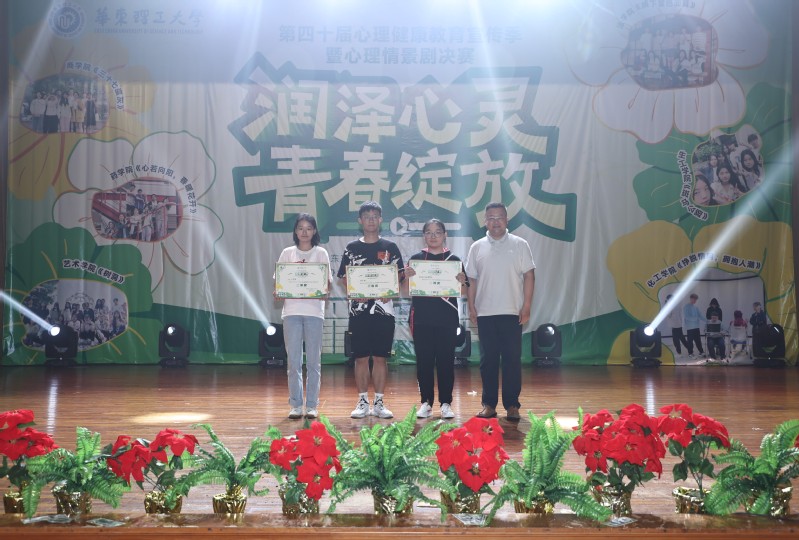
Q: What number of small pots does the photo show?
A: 11